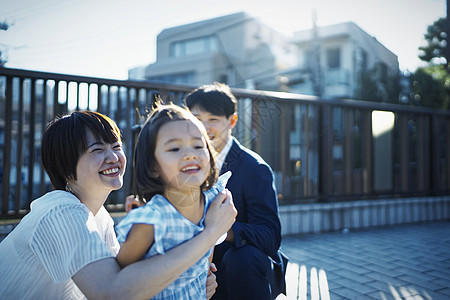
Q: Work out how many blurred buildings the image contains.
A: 2